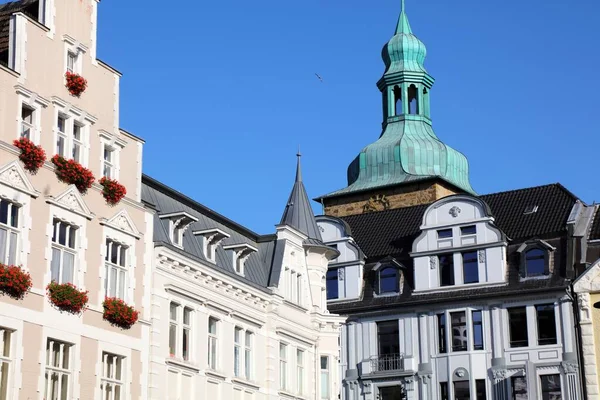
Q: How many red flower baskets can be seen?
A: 7